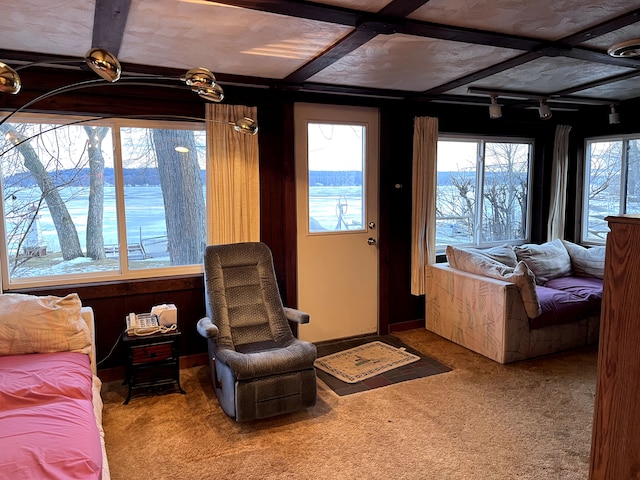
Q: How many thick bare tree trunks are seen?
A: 3